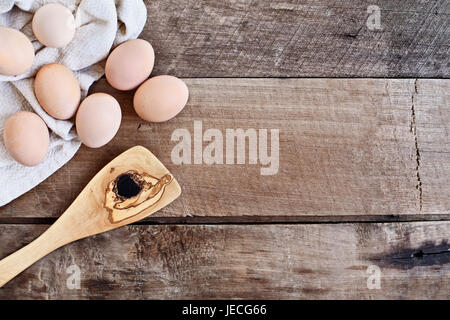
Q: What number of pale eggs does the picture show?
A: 7